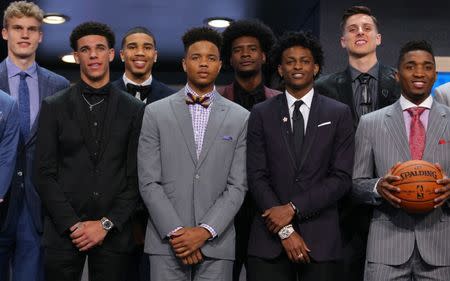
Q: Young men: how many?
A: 8